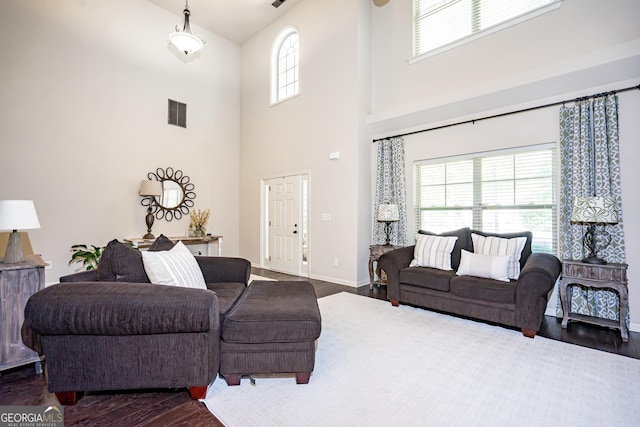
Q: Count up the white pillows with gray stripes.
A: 3